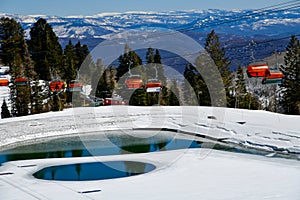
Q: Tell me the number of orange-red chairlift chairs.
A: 8